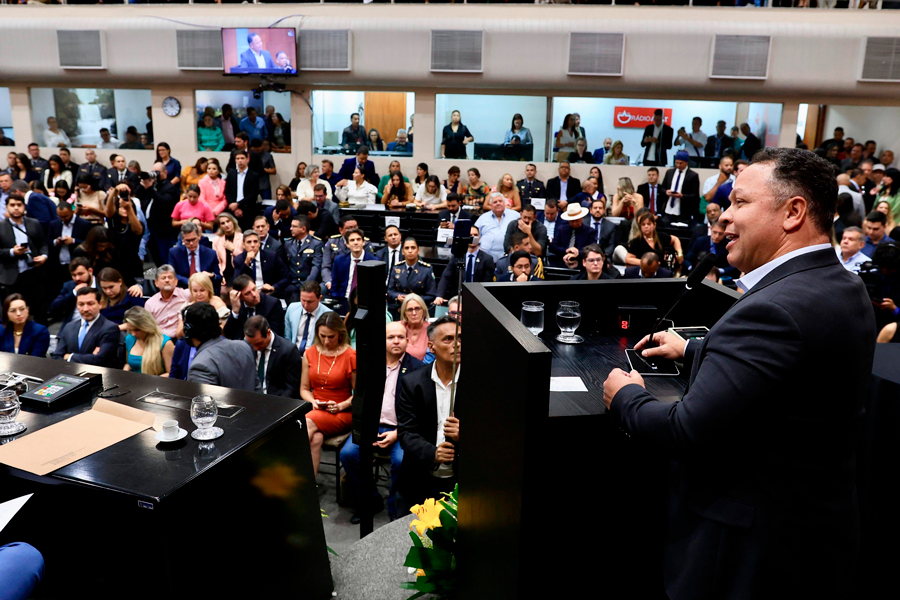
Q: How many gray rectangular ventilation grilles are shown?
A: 7